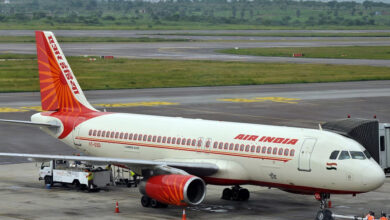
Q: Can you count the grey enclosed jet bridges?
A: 1